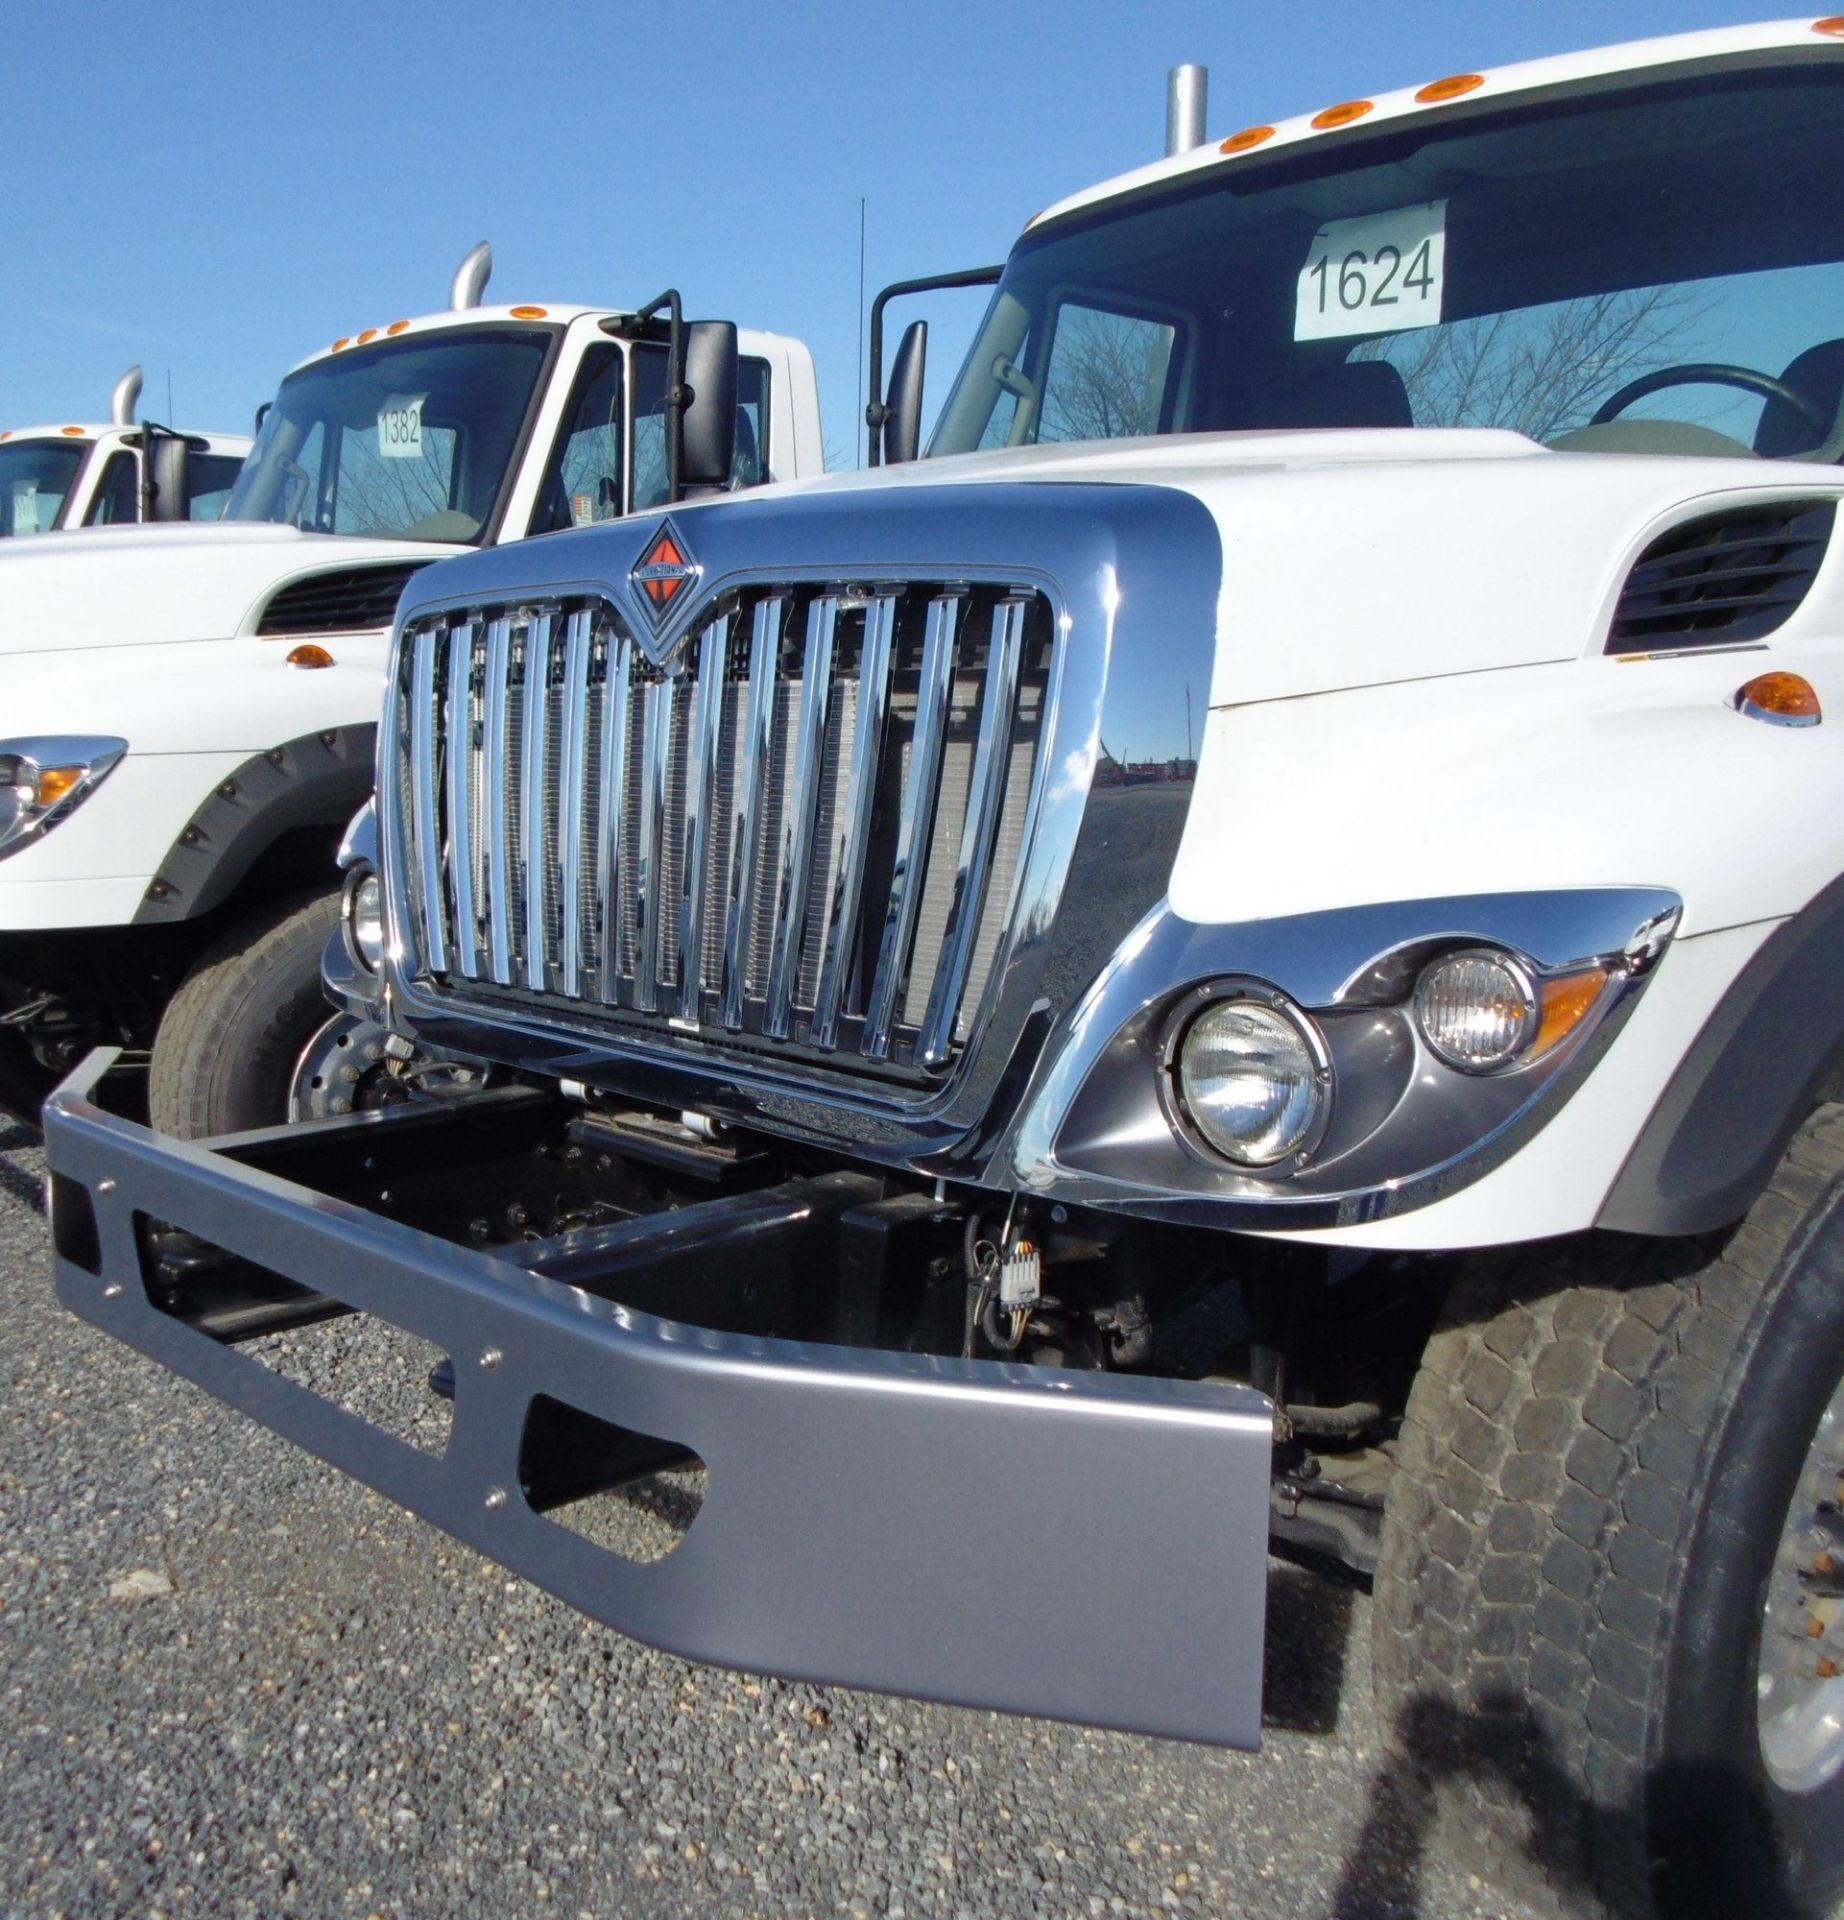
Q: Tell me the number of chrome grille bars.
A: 13